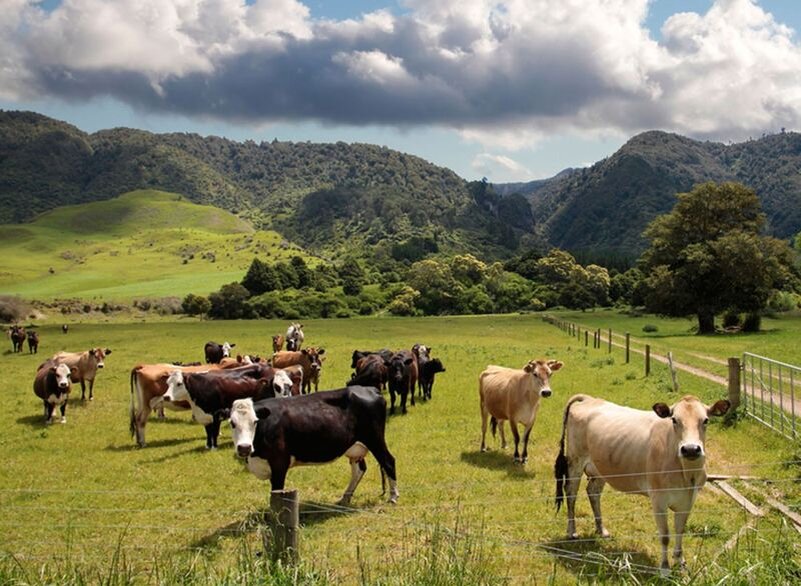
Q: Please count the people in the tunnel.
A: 0